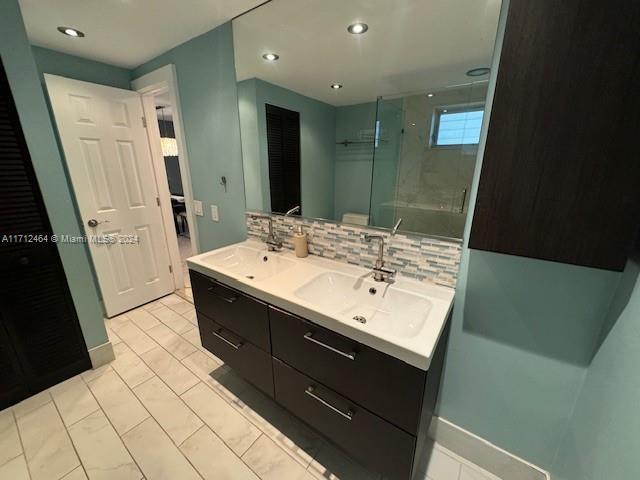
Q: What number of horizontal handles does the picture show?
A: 4